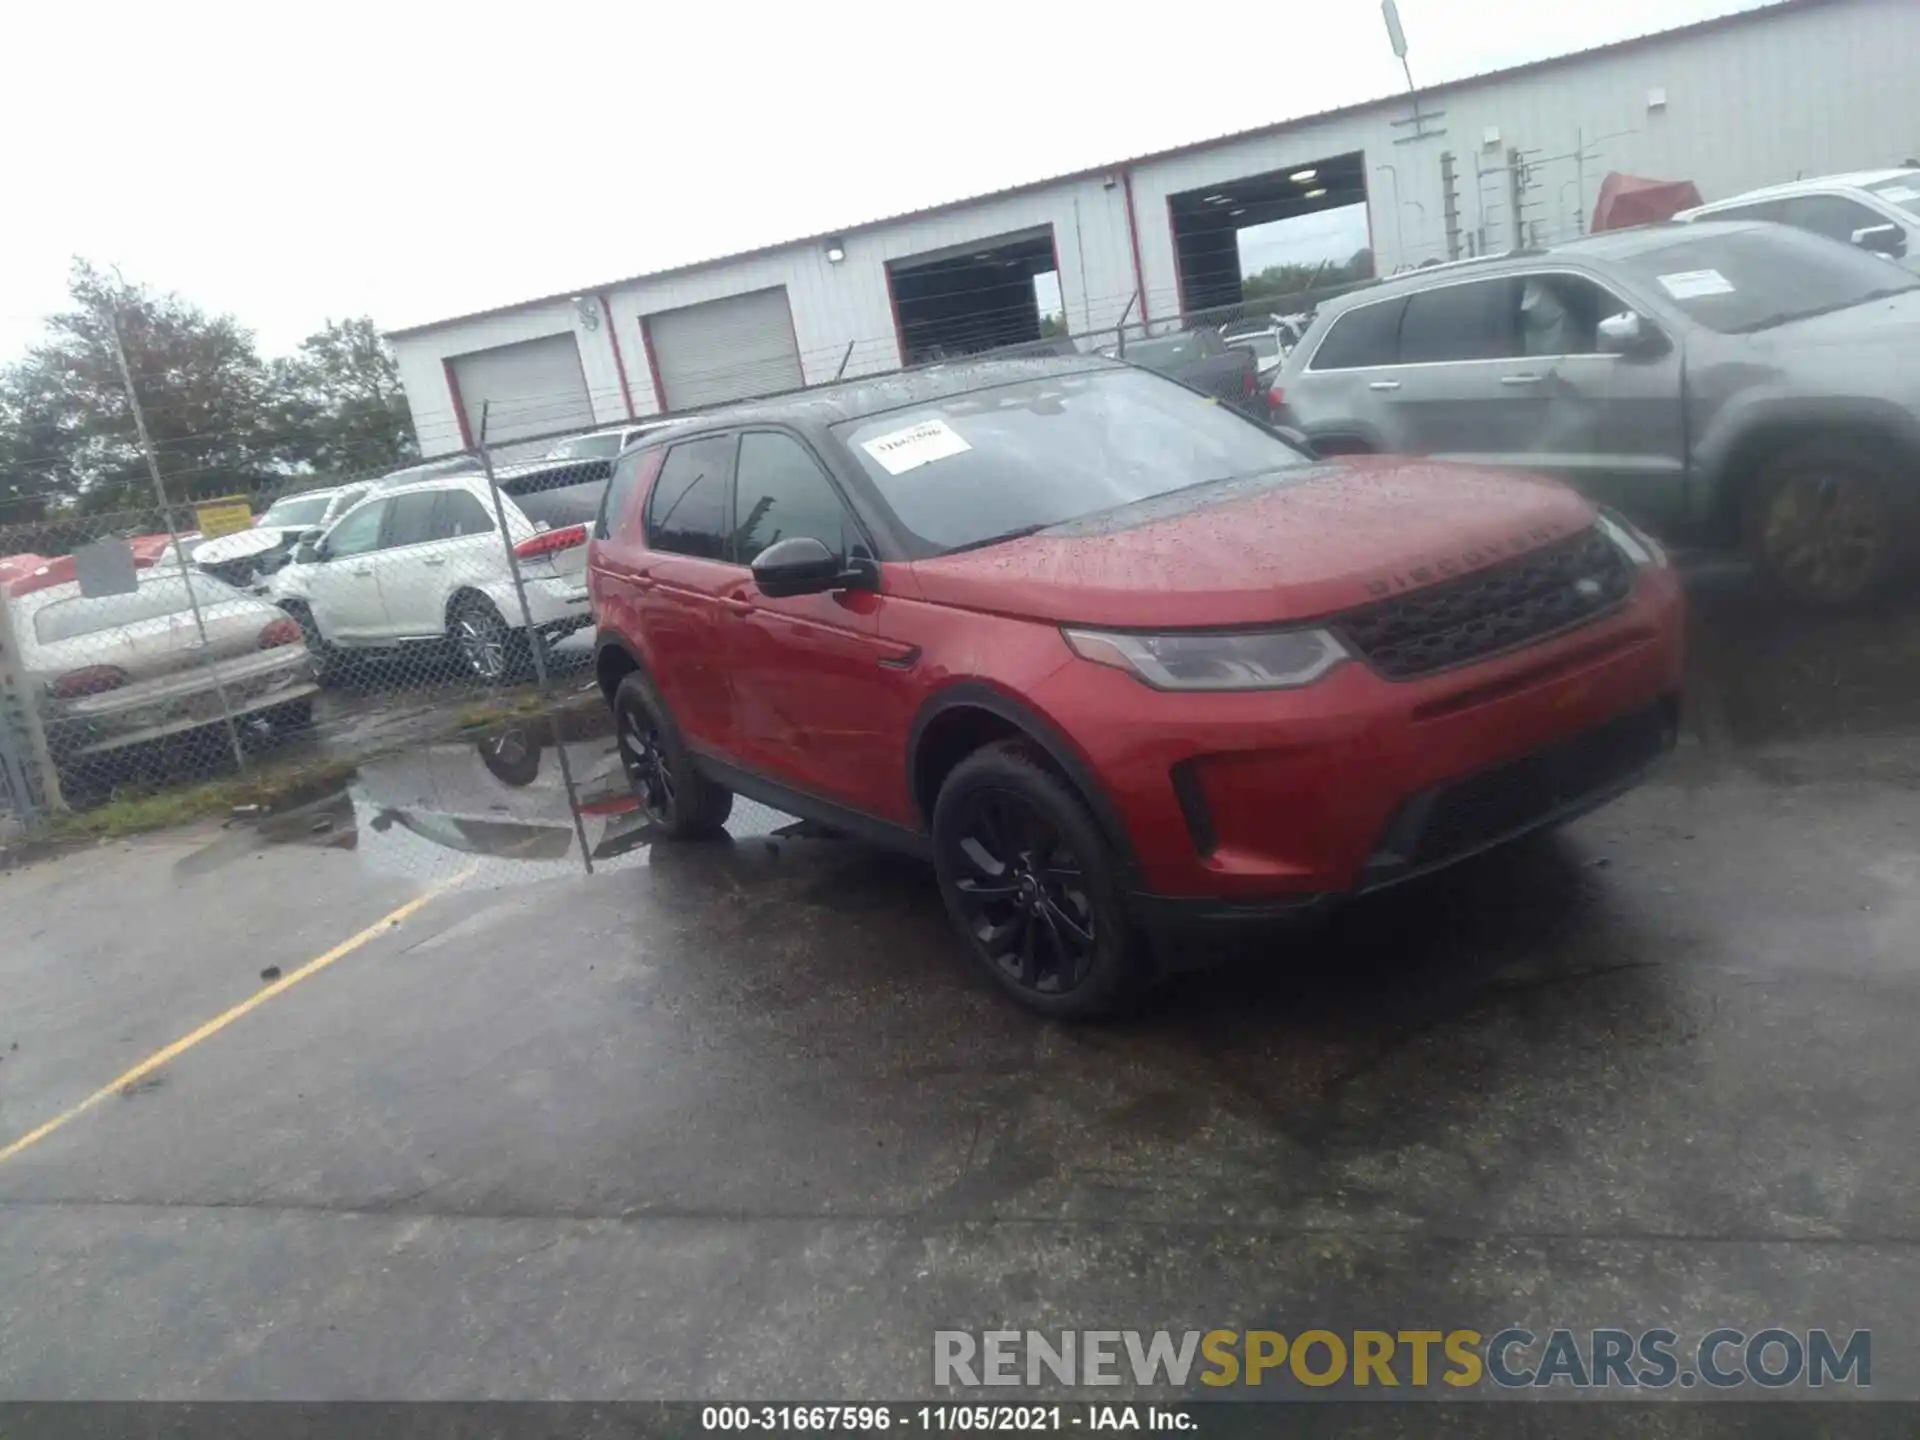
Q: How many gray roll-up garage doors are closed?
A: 2